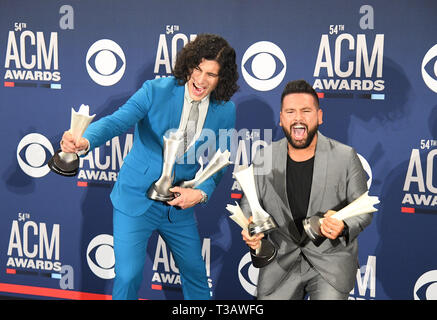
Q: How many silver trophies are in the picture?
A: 6